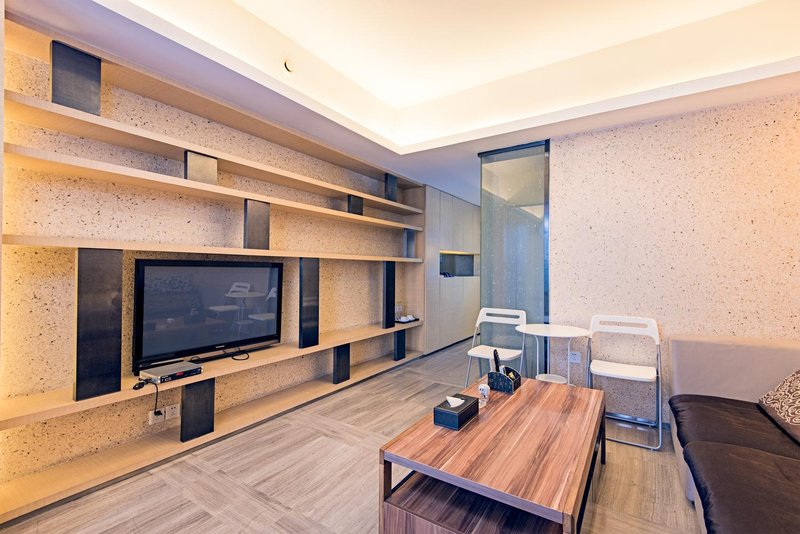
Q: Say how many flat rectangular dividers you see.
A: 12